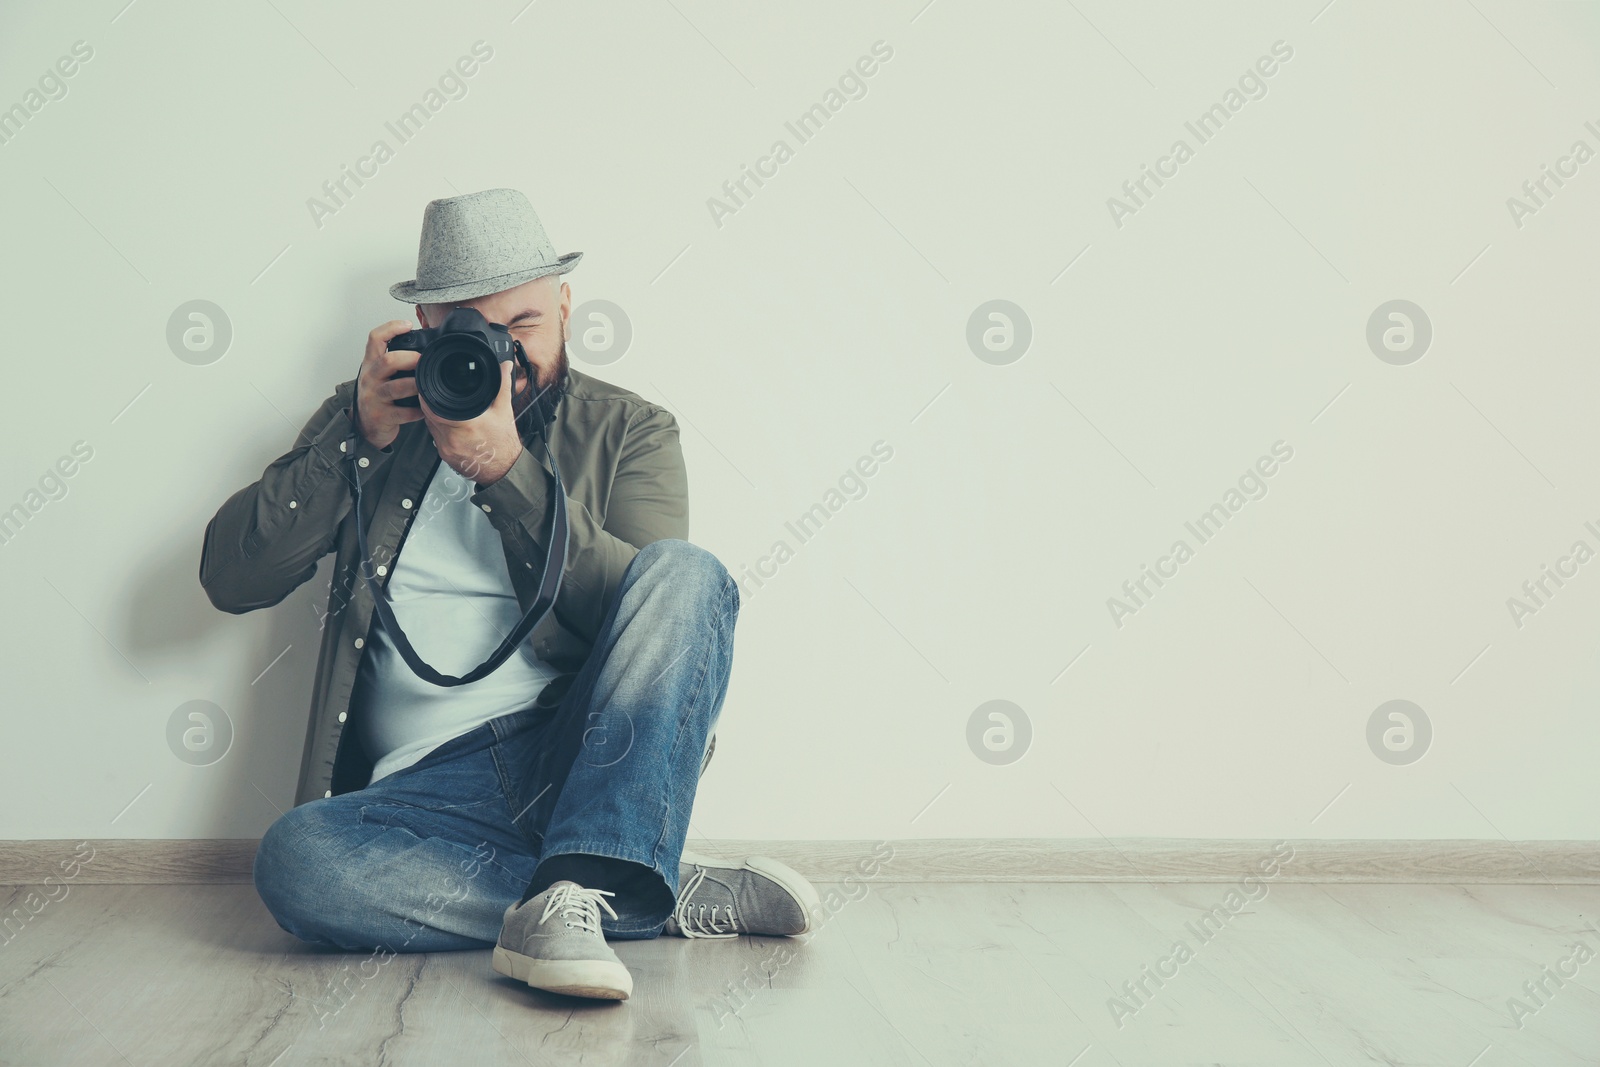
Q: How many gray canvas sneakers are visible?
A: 2